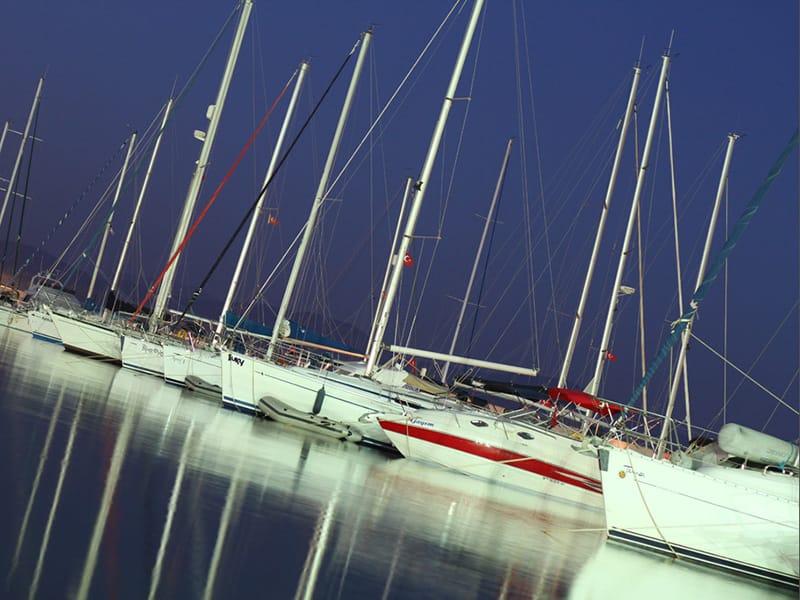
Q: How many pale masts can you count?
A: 13